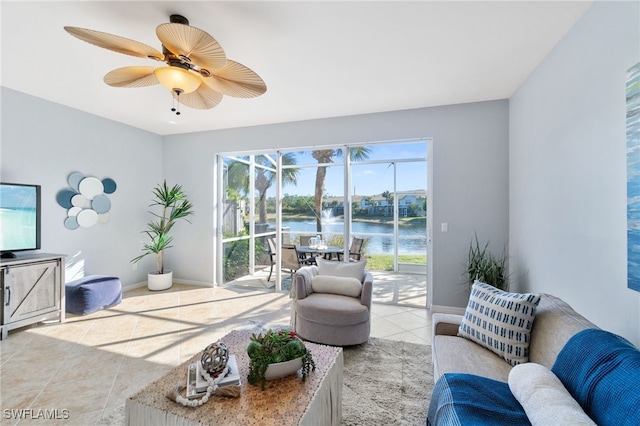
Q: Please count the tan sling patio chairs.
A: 4